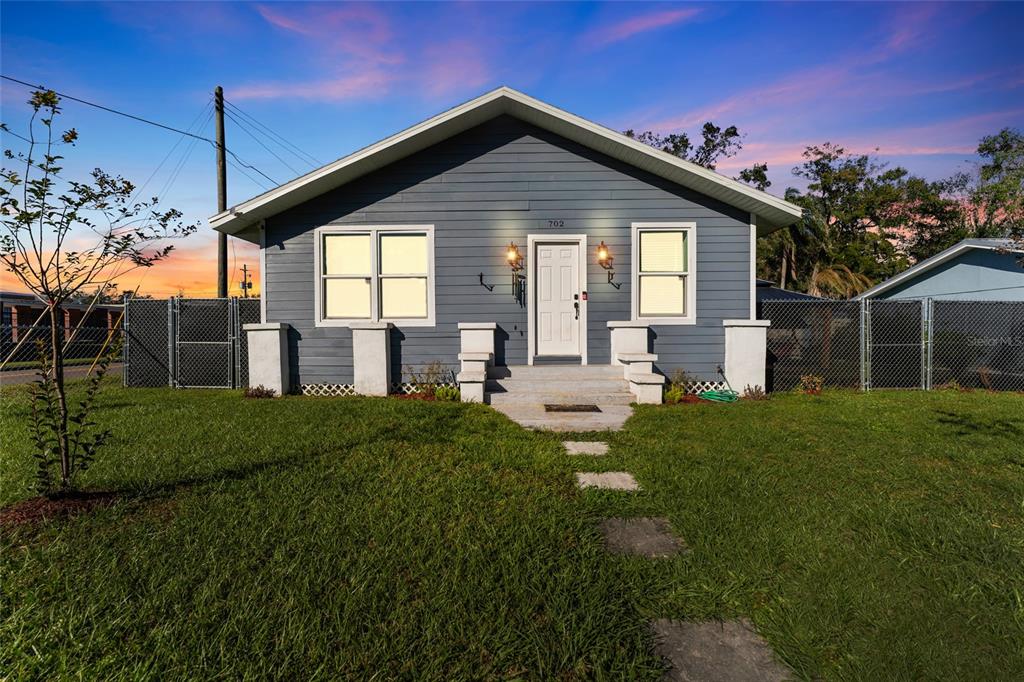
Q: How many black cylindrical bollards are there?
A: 0